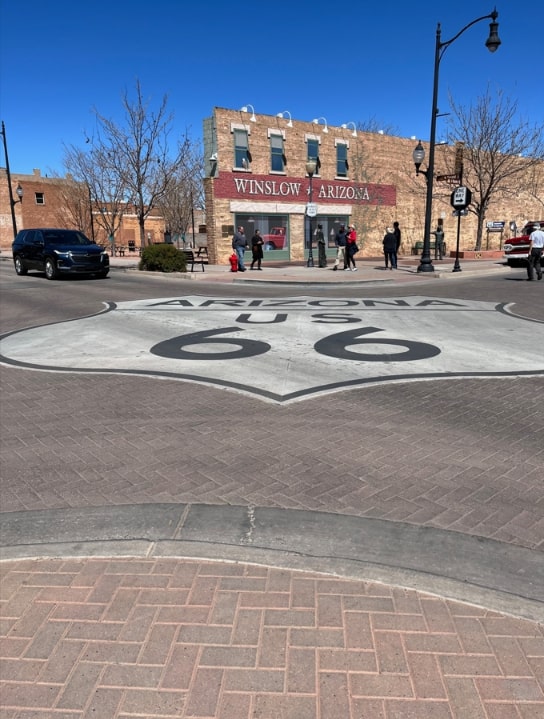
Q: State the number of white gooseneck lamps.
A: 4